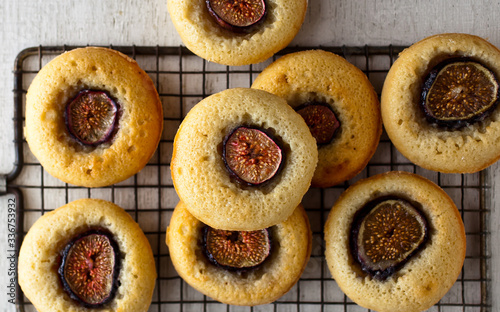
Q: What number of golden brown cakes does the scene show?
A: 8